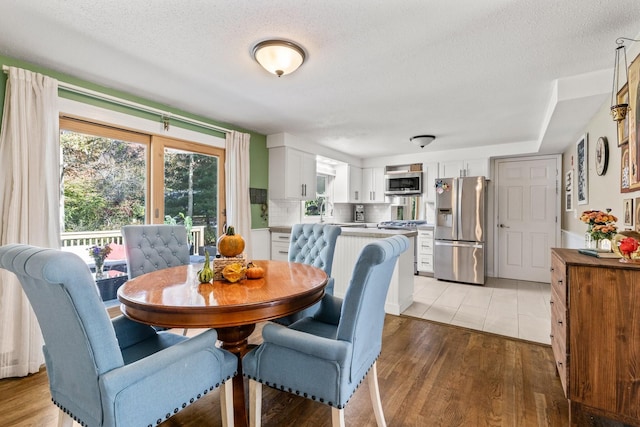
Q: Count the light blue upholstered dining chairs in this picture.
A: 4